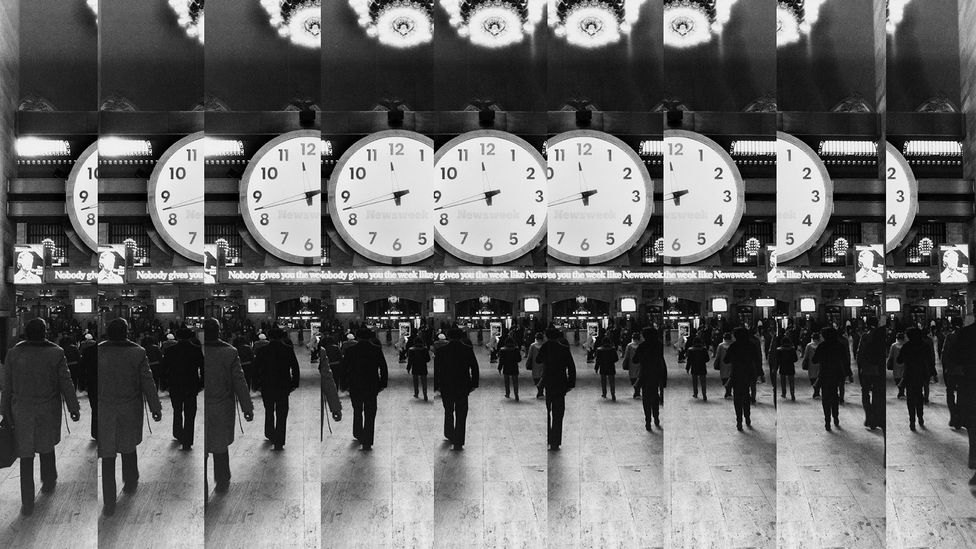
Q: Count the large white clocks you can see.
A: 9